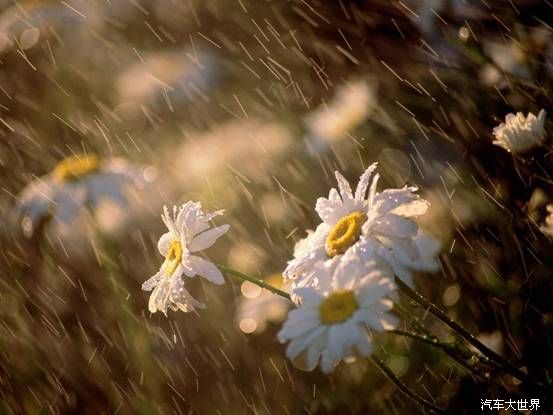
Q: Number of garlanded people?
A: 0